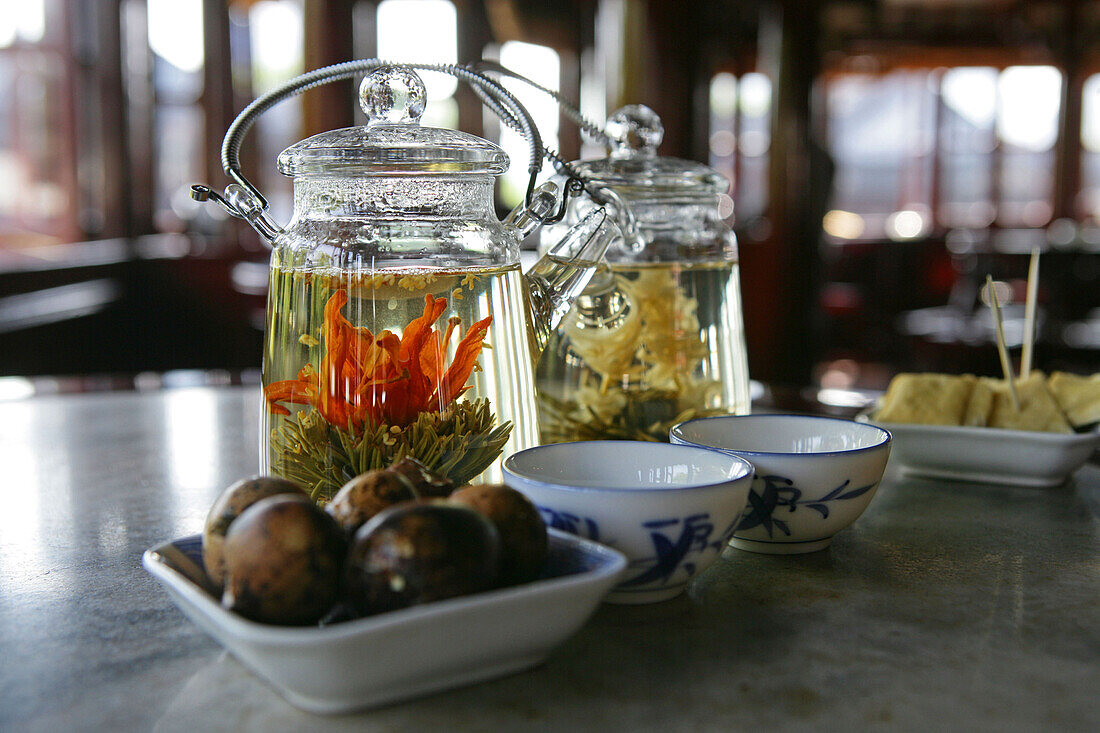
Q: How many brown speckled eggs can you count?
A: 6